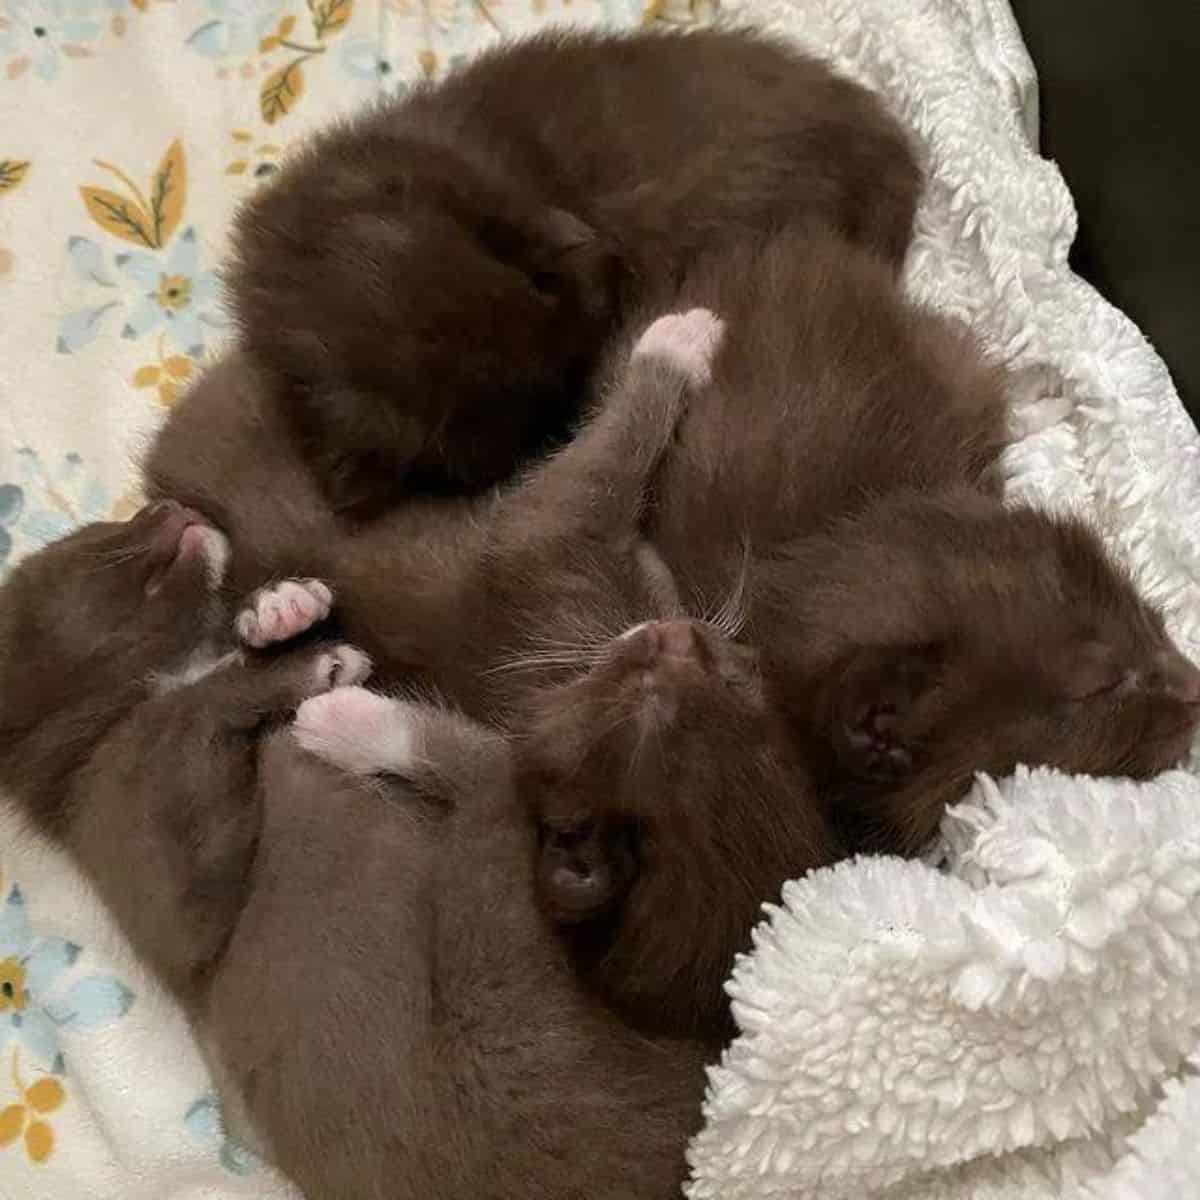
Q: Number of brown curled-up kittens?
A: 4